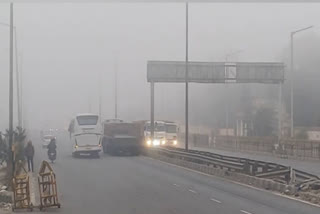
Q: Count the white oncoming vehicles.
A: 2